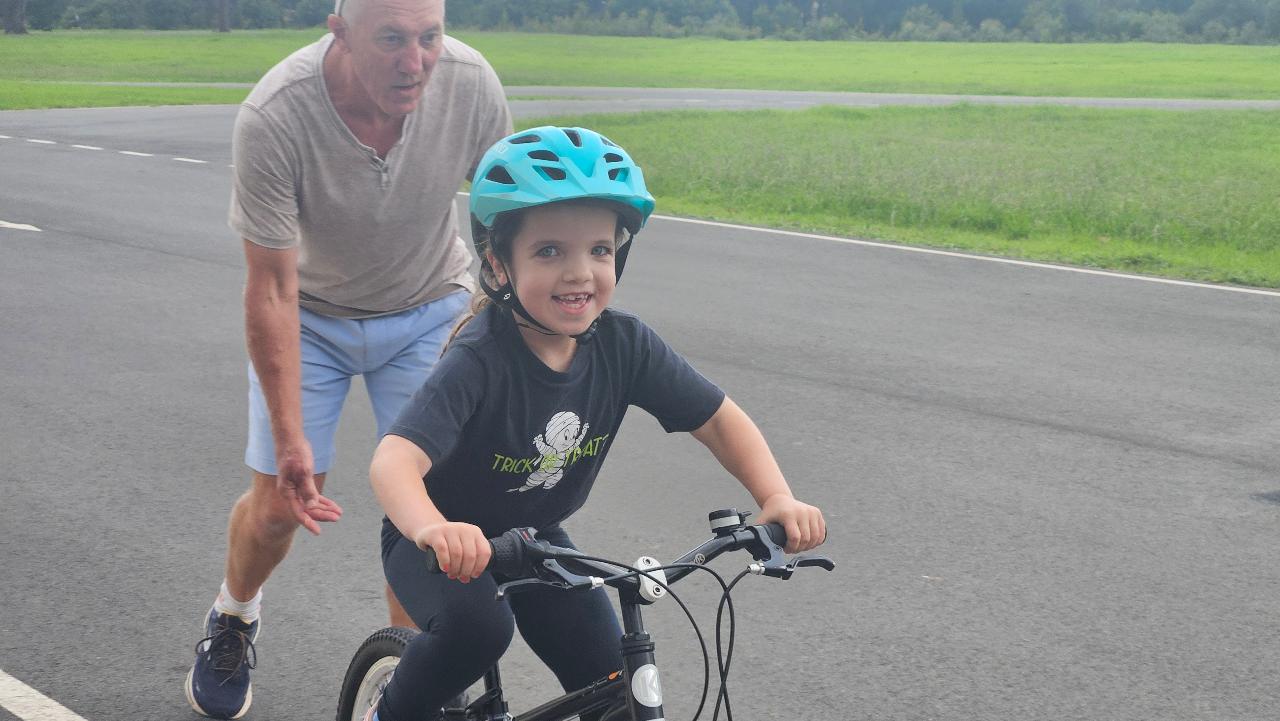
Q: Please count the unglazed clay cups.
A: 0